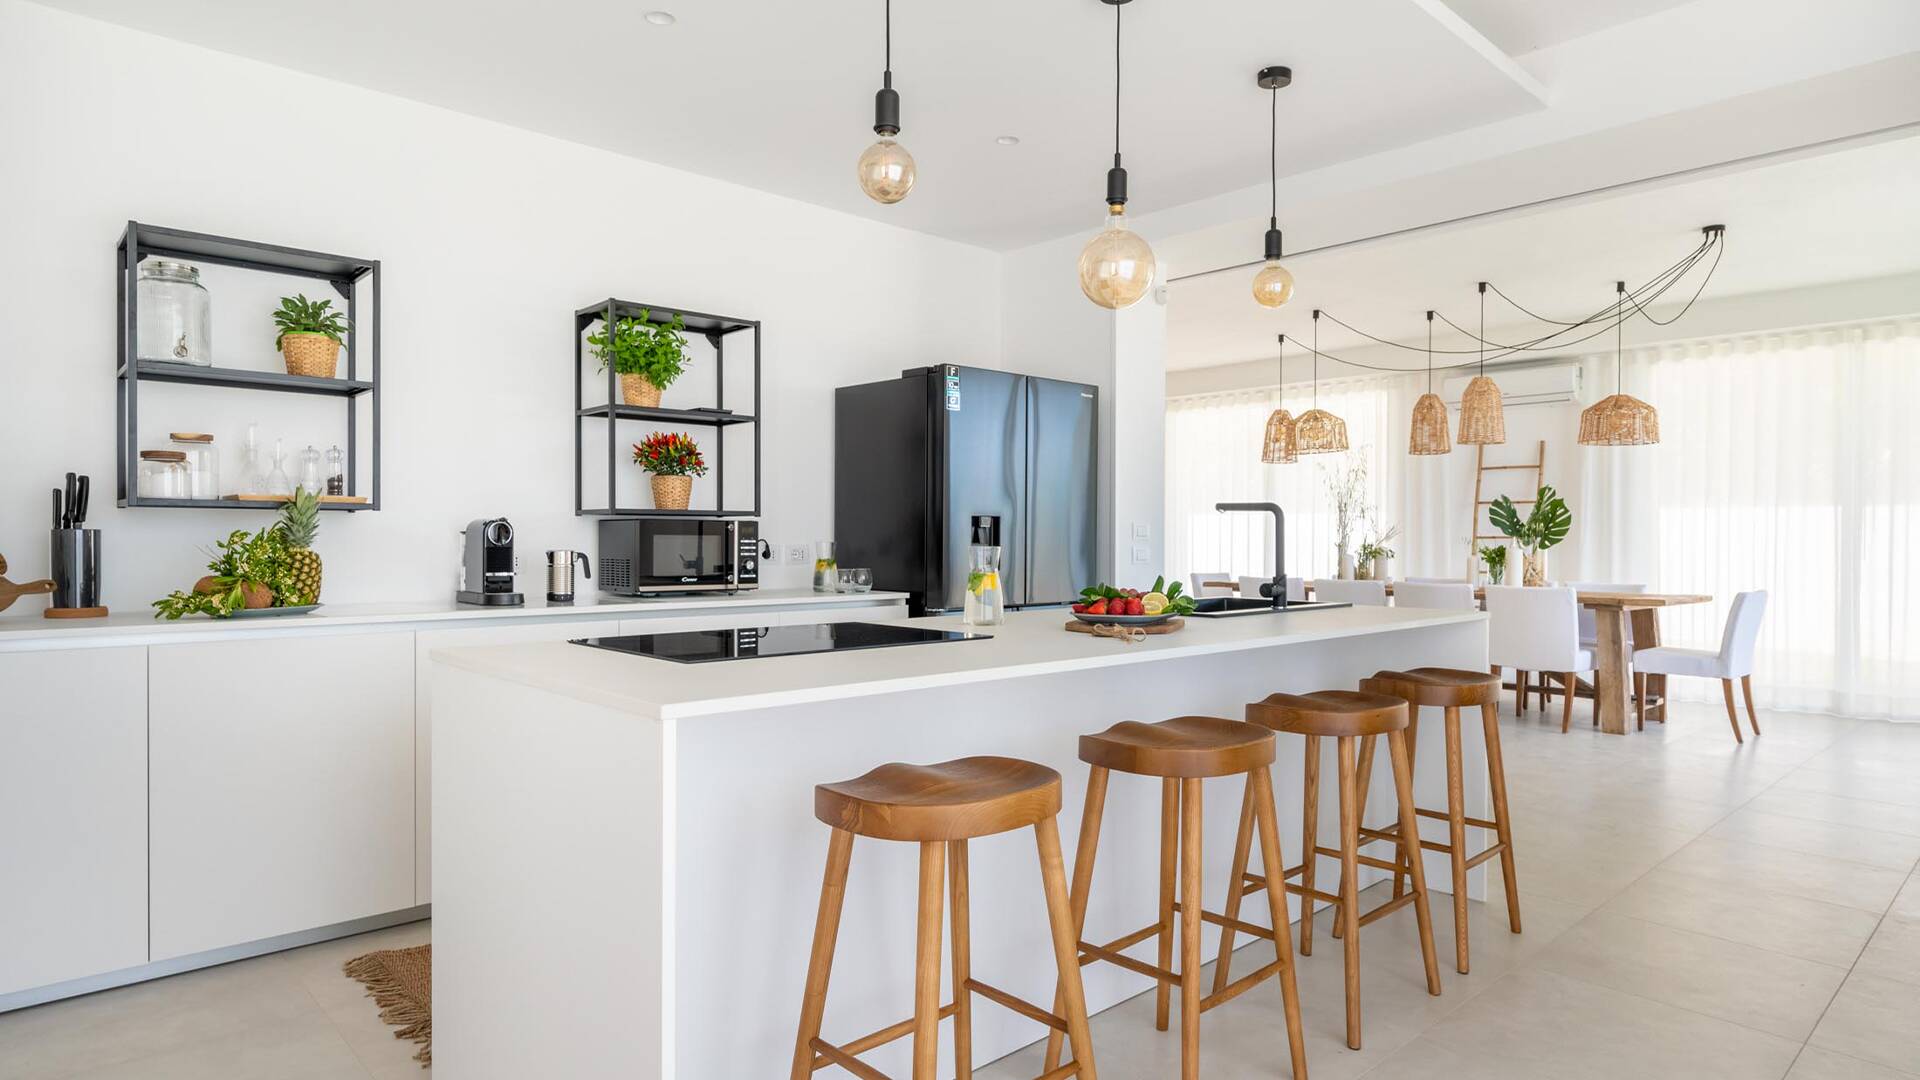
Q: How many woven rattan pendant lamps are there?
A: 5